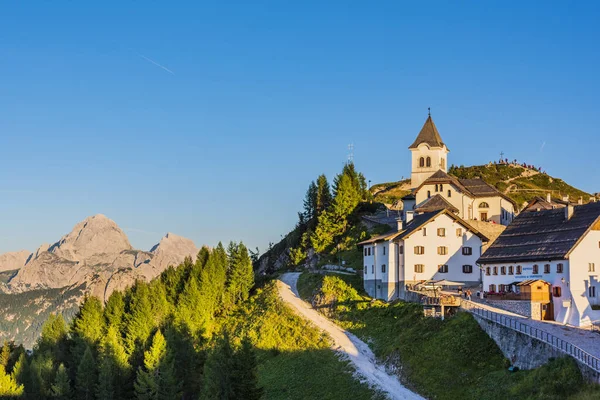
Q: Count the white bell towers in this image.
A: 1